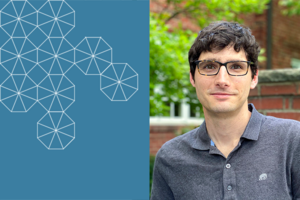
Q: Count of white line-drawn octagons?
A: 9